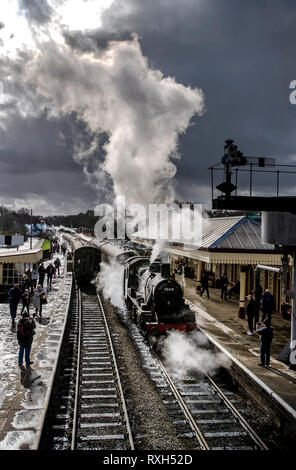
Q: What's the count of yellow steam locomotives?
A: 0